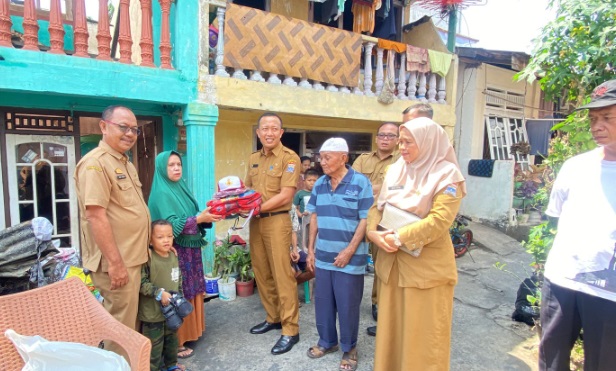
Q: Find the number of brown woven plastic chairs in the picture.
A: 1